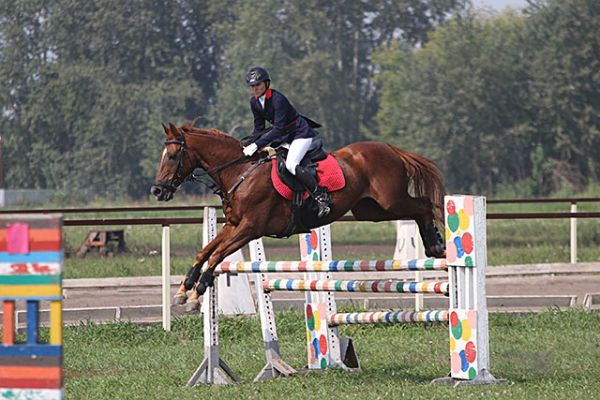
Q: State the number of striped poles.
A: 3